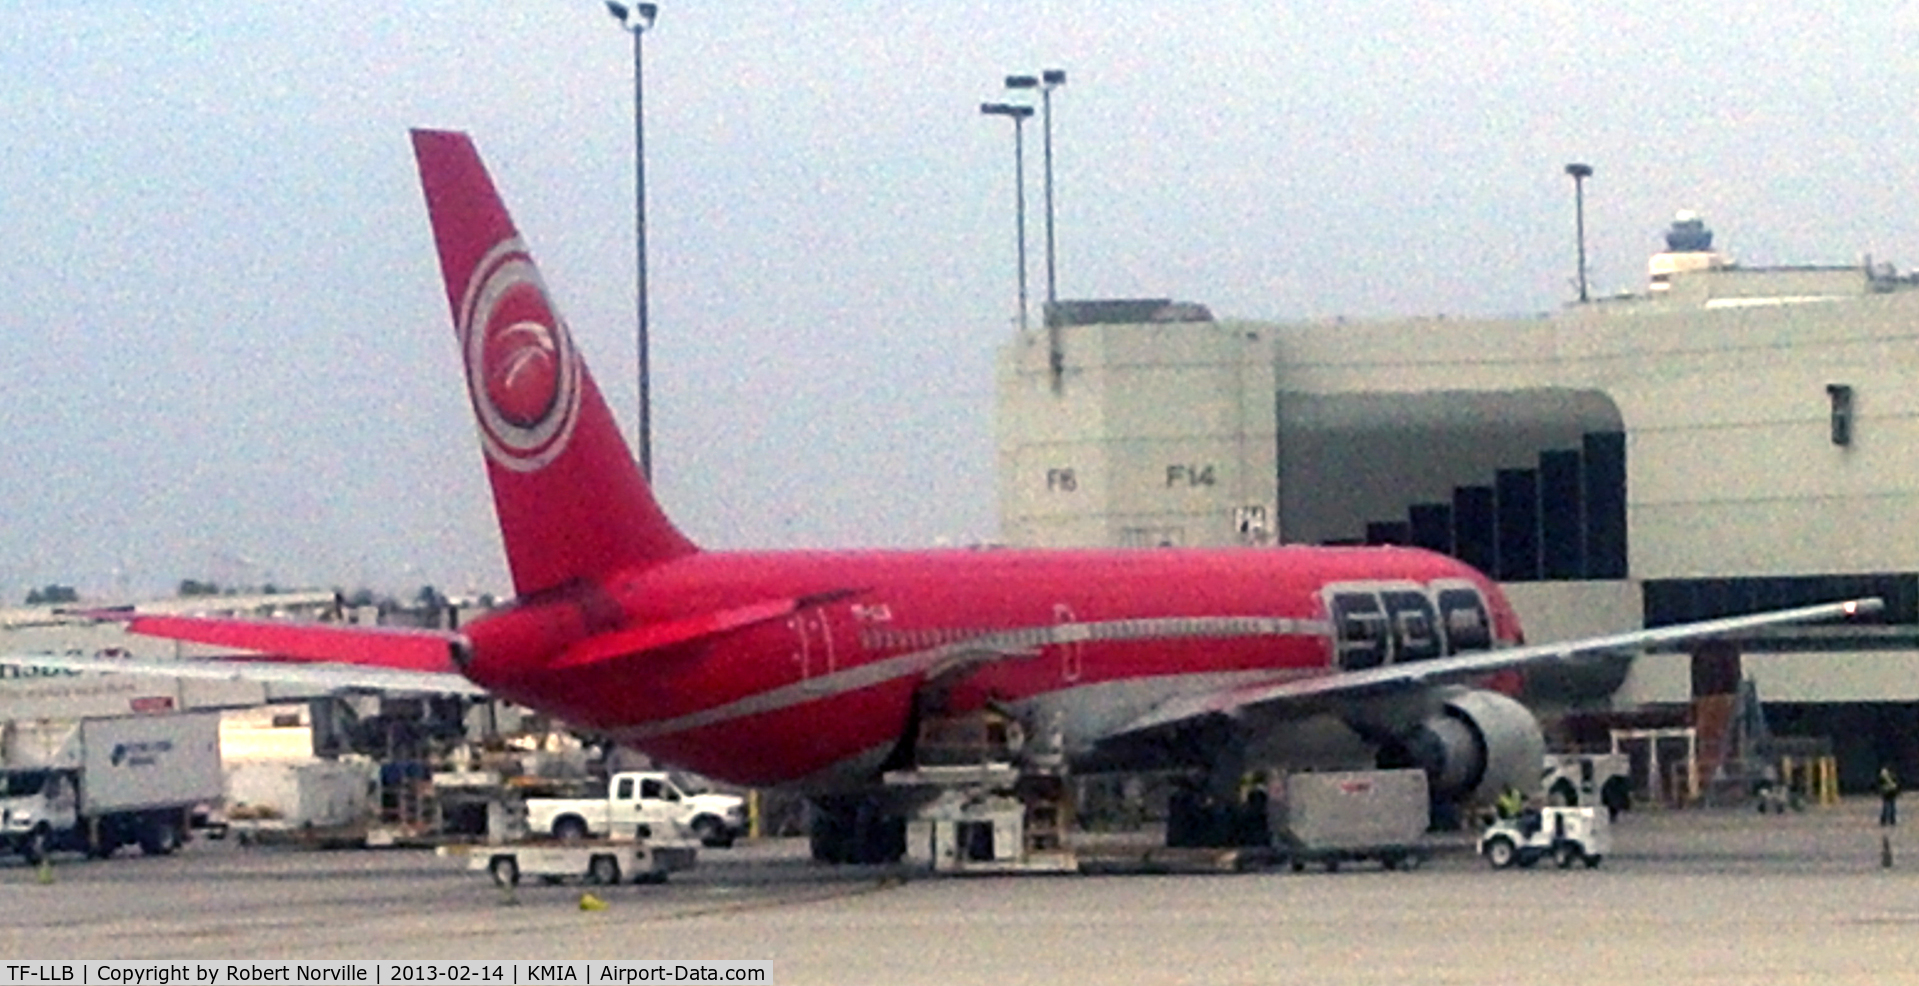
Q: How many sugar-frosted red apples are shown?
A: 0